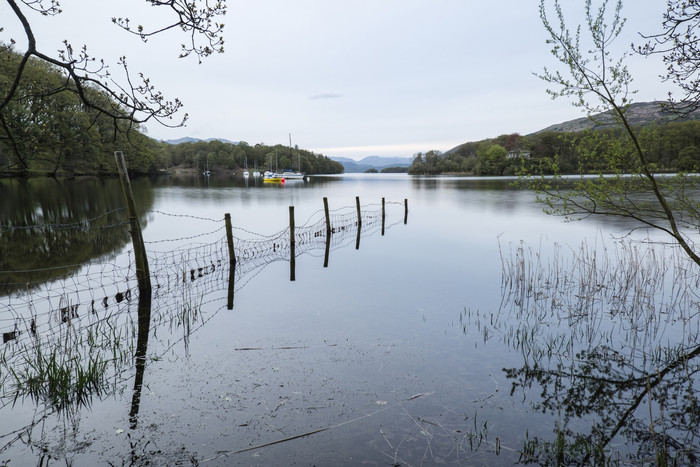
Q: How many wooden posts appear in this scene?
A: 7